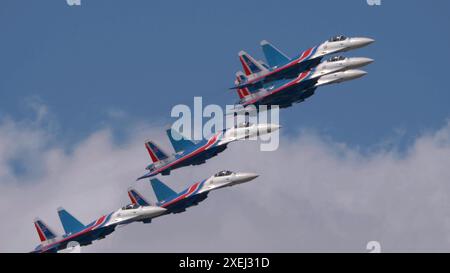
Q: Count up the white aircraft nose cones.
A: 6